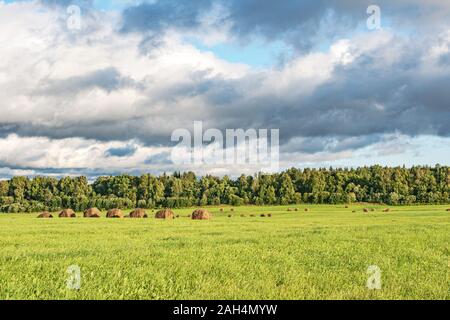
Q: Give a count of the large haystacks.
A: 7